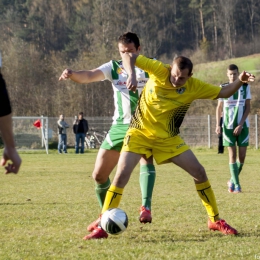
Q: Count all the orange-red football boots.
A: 4